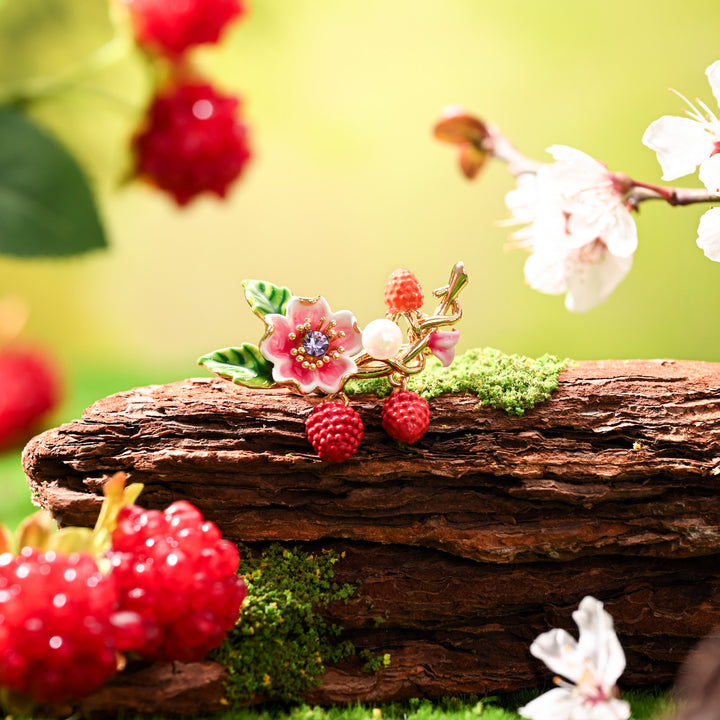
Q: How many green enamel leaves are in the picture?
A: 2